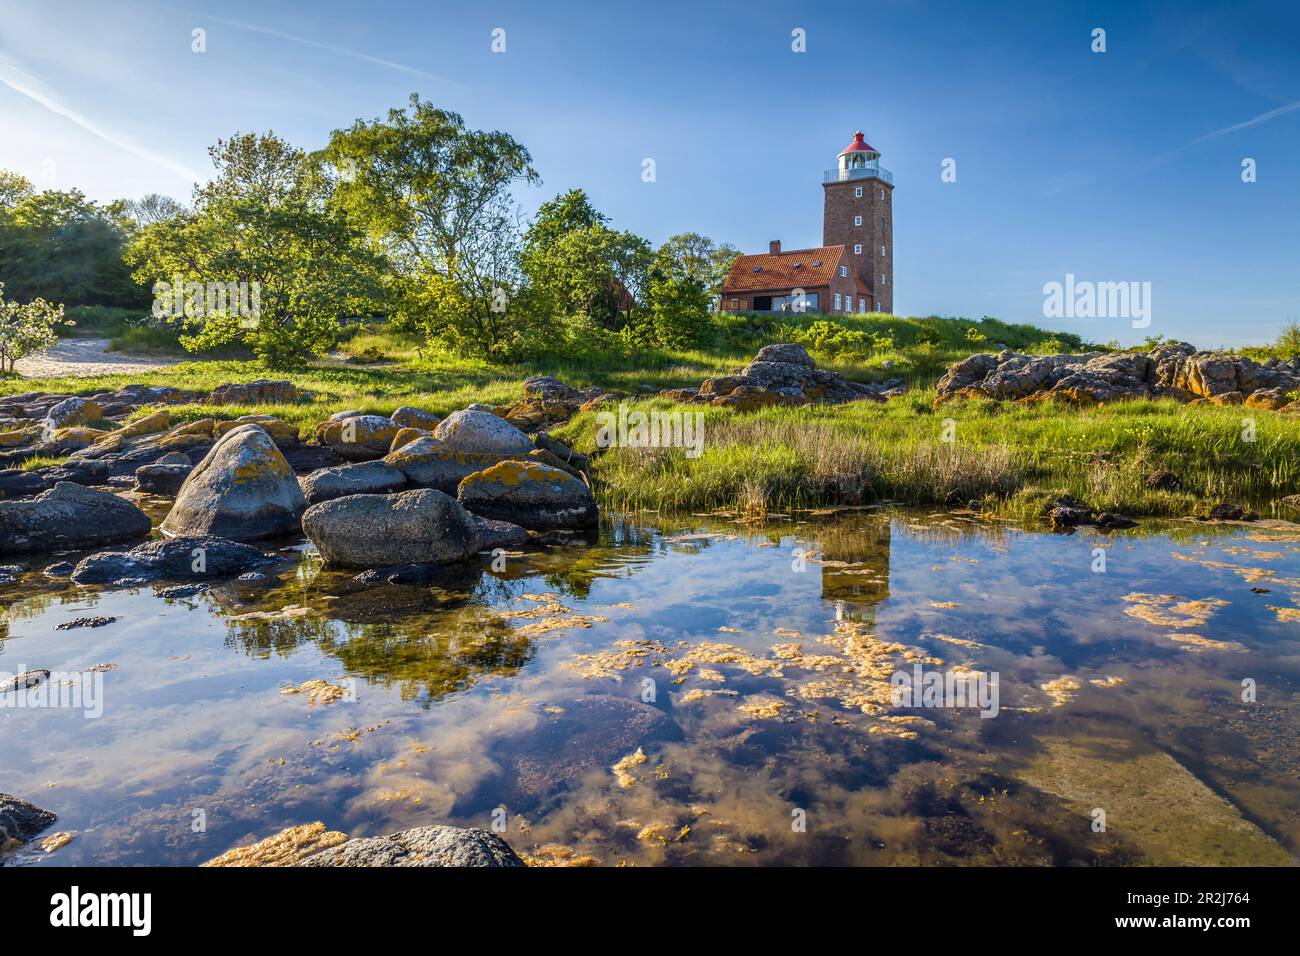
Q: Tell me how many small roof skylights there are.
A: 3